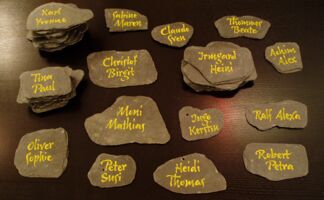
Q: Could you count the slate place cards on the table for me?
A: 15